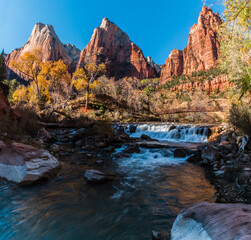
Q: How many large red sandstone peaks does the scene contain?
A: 3